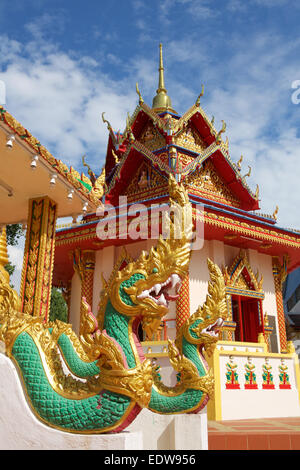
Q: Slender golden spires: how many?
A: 1